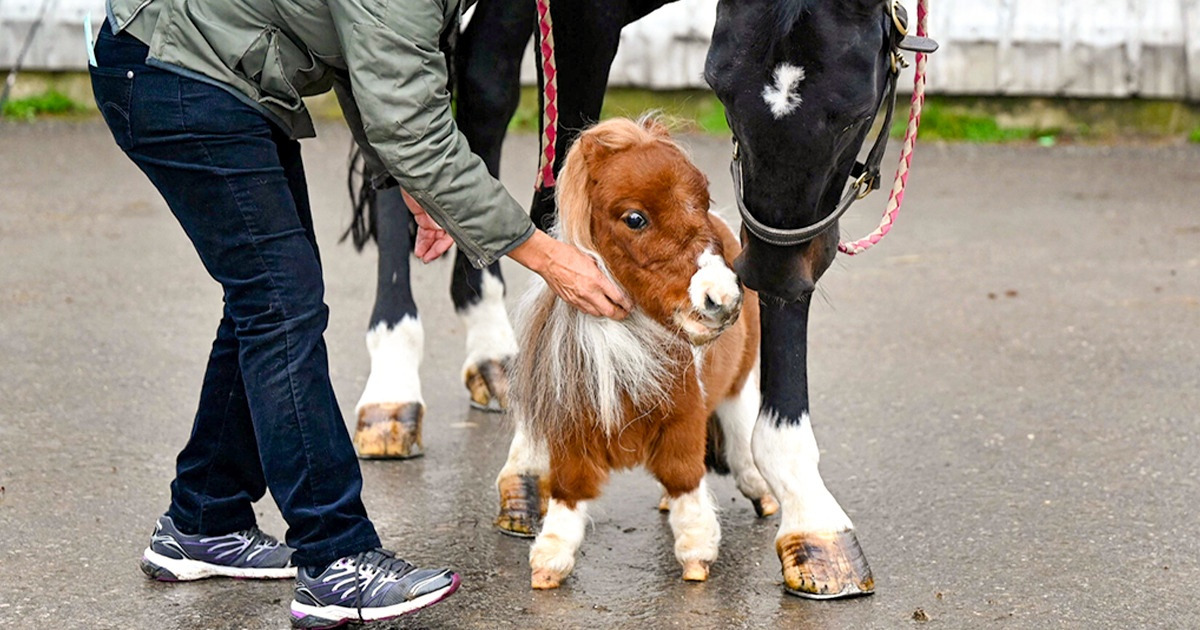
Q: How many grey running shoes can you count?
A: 2